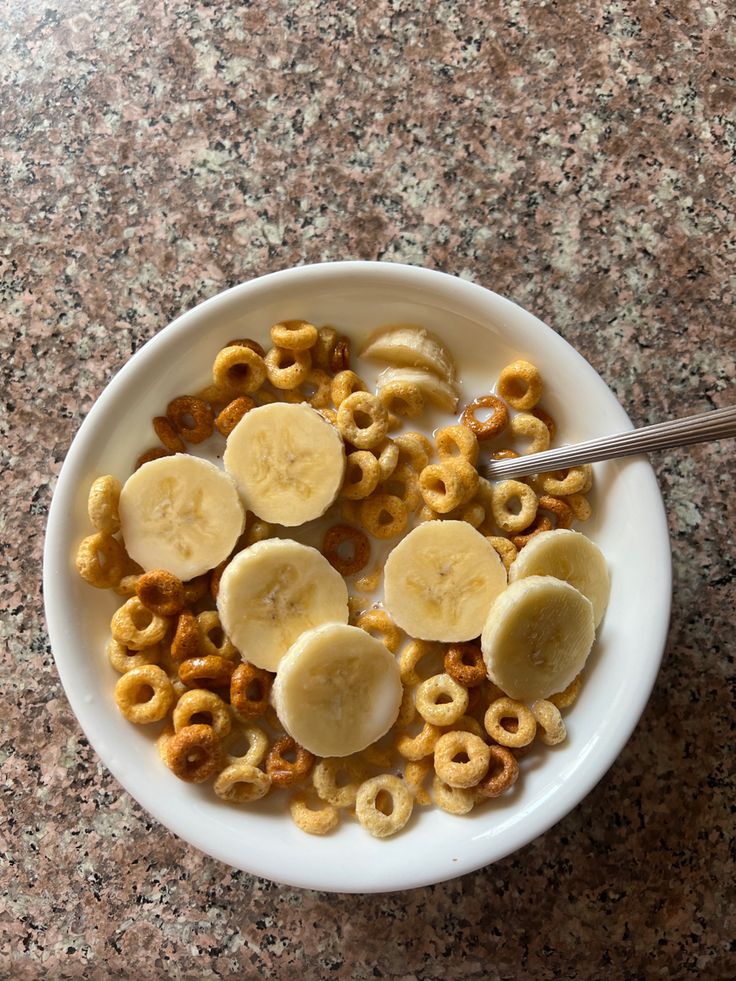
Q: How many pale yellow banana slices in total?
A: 9